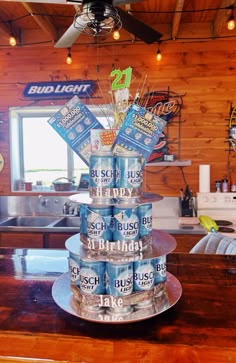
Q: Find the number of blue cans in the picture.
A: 11